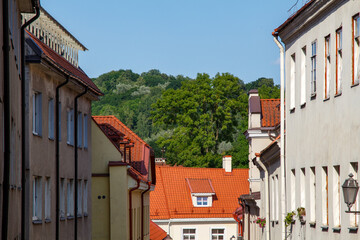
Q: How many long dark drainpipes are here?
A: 4